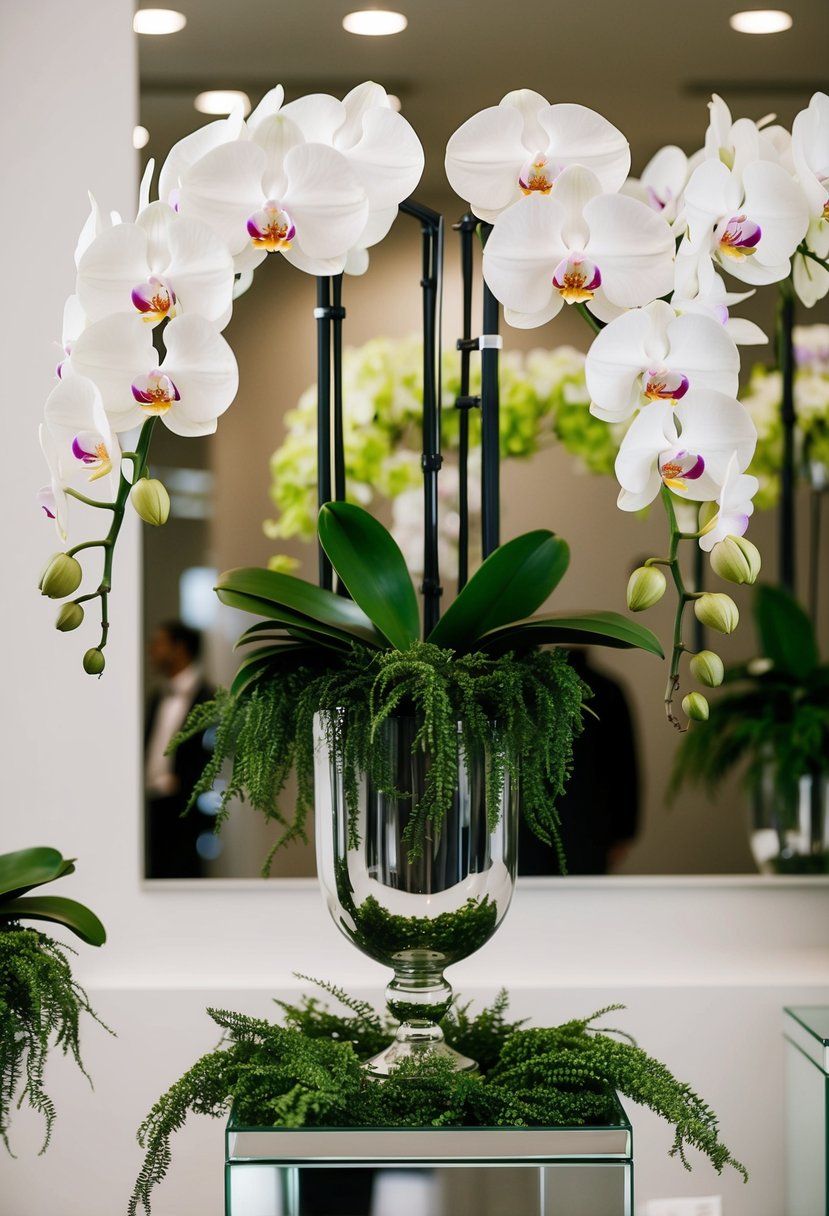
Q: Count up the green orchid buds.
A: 9